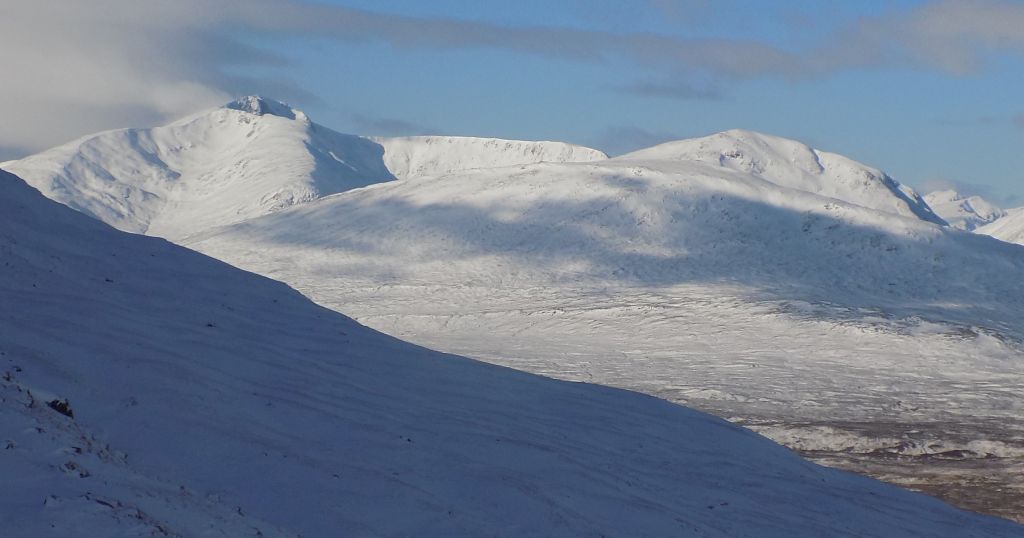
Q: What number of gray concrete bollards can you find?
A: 0